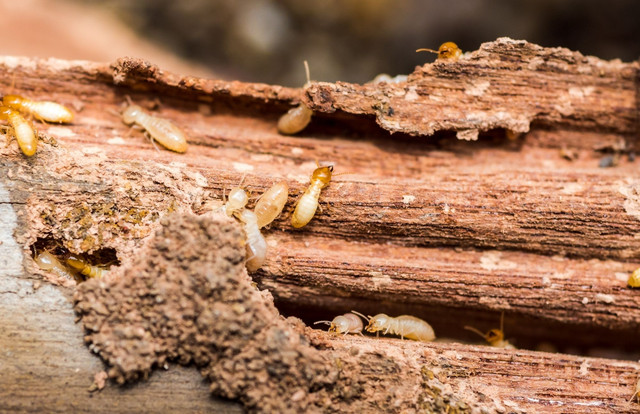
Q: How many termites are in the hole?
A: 2